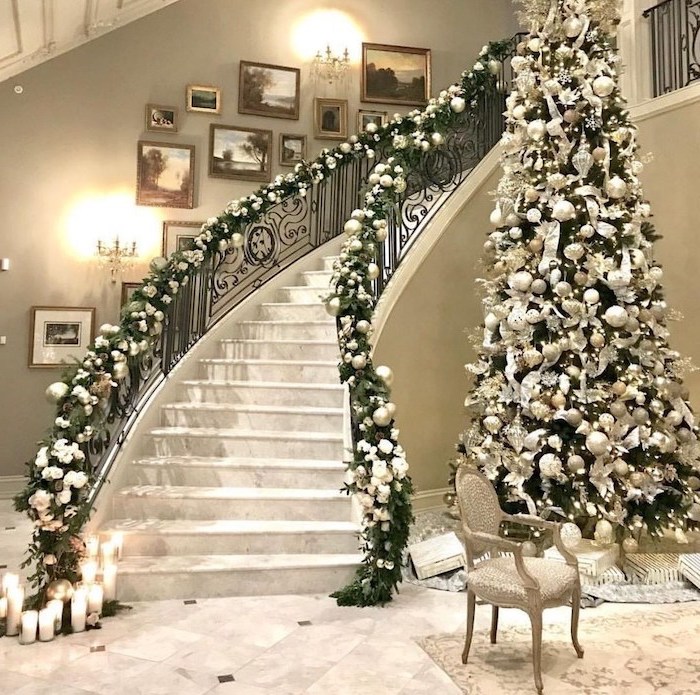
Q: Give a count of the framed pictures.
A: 12